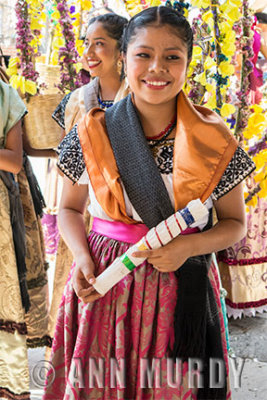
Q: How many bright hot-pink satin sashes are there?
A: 1